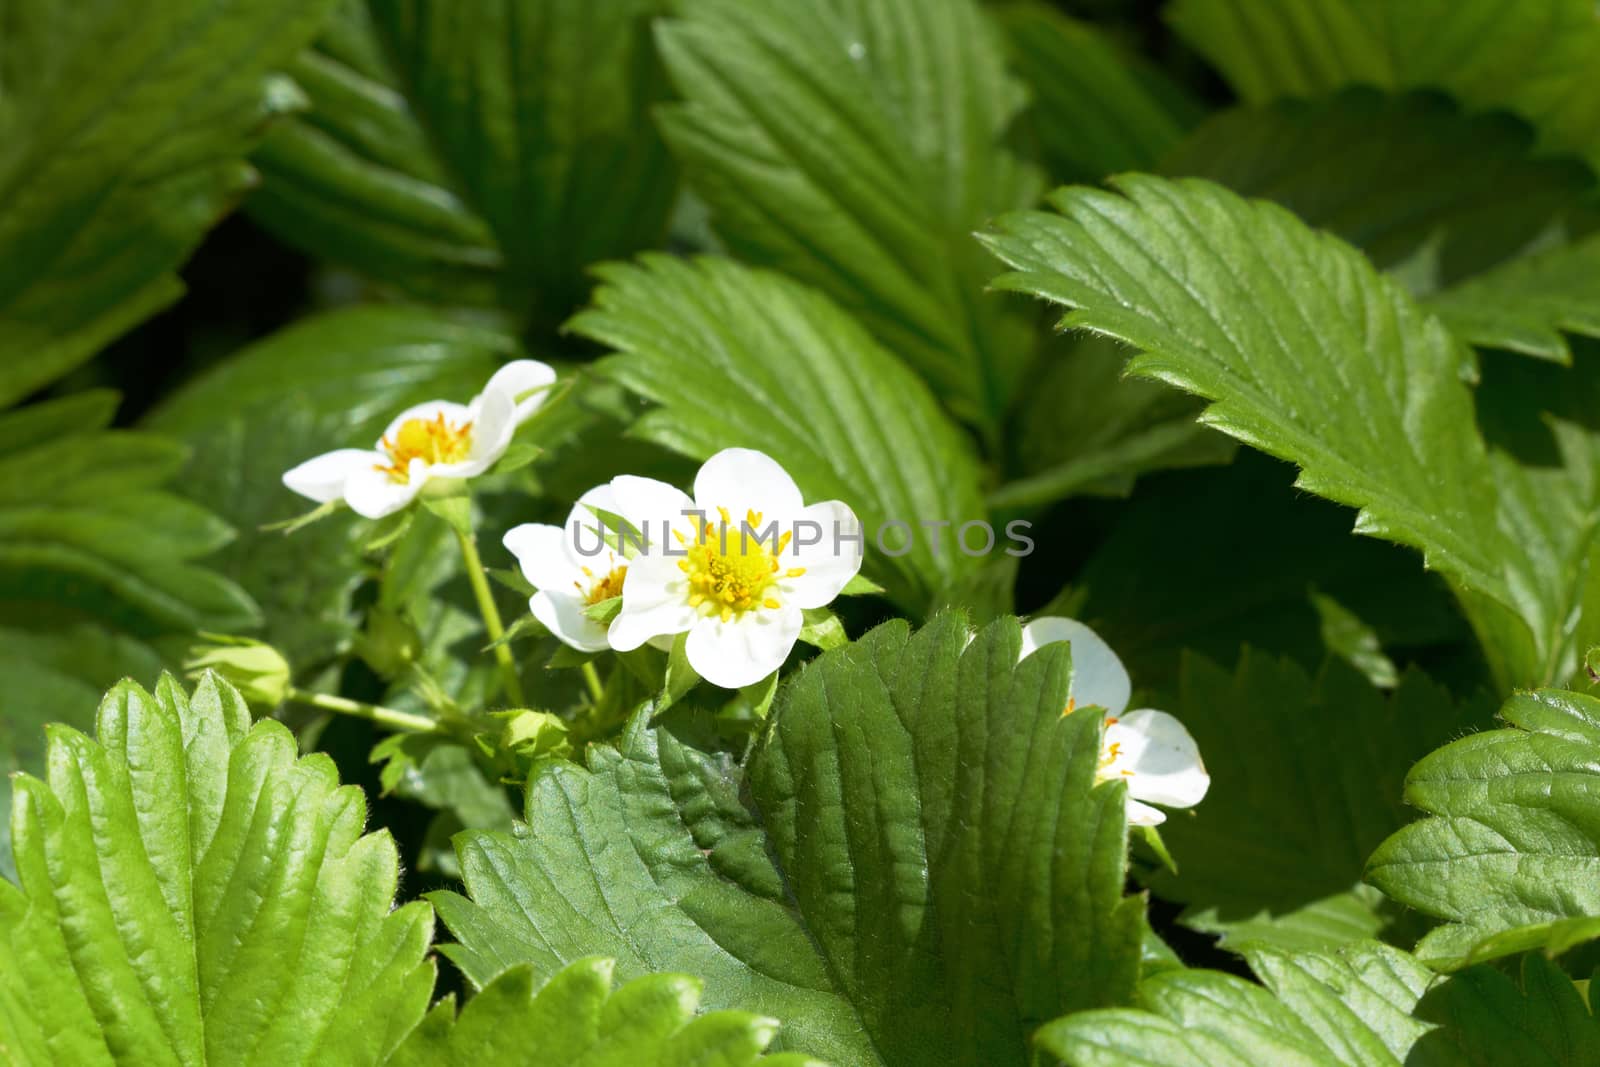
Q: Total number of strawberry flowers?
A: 4